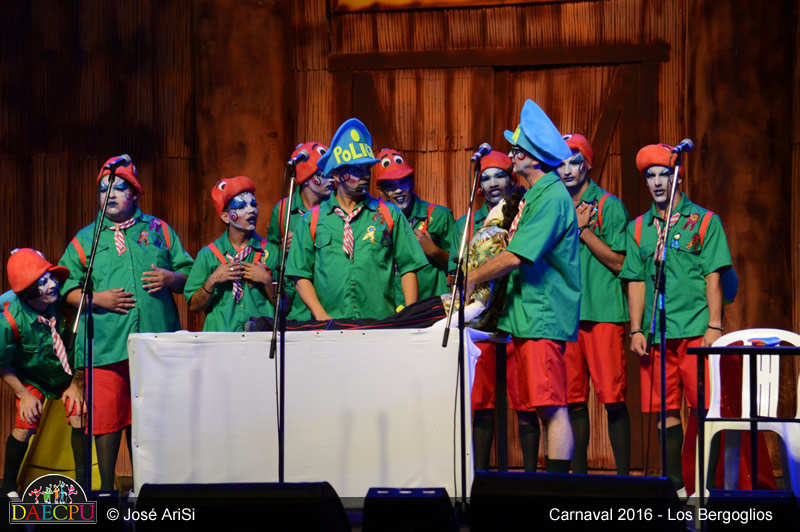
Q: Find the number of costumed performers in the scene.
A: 10